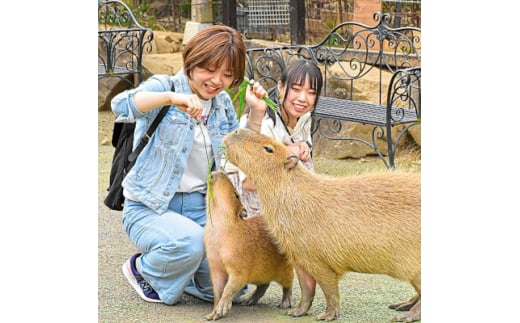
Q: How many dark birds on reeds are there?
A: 0